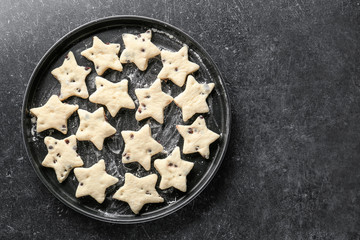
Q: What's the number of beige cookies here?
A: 15